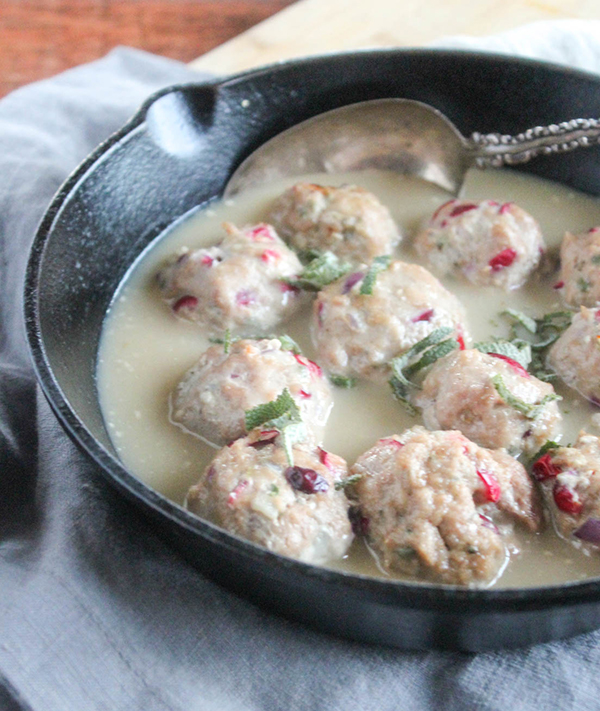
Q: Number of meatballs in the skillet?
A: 11